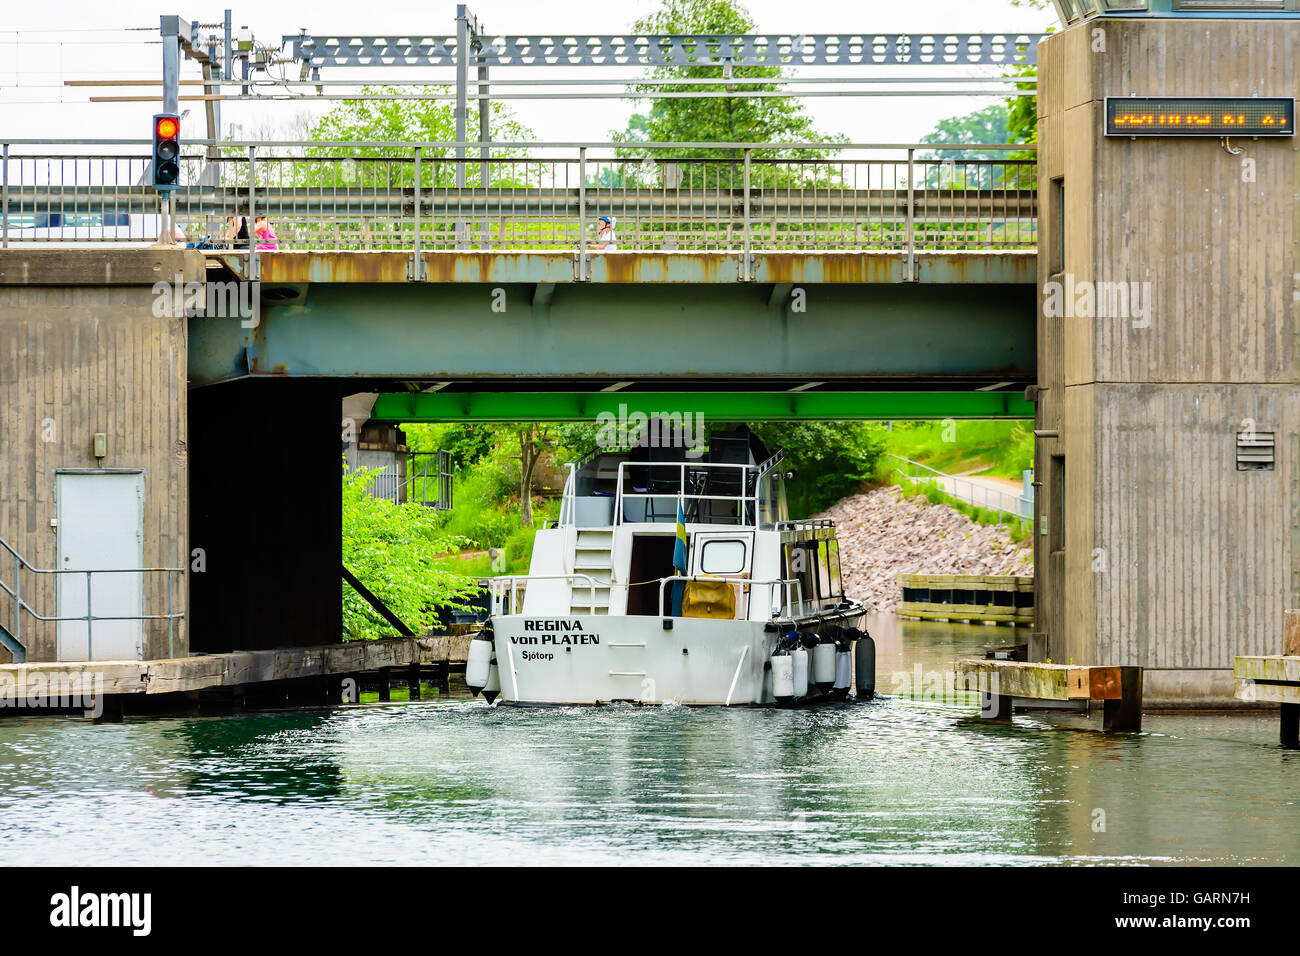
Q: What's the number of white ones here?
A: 6